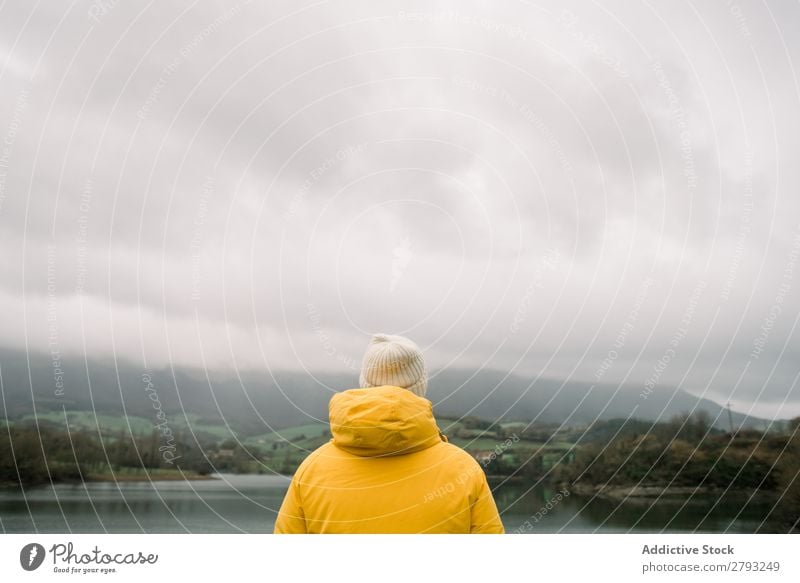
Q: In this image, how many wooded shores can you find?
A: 2